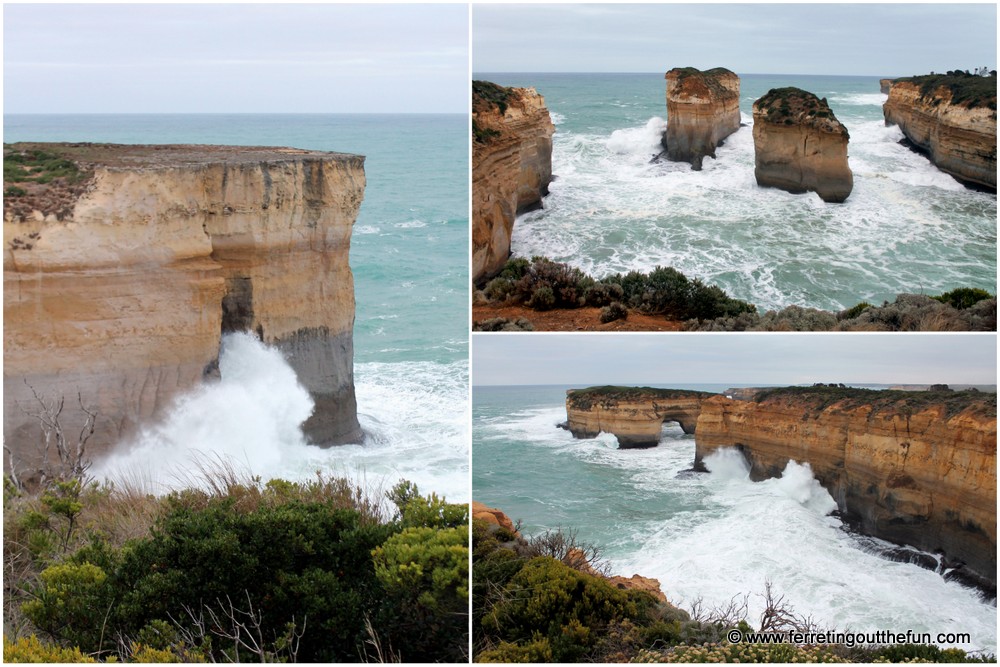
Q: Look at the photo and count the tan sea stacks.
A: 2